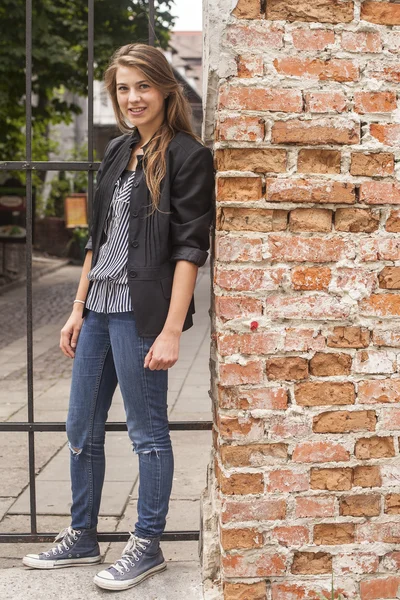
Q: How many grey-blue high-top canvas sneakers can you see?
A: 2